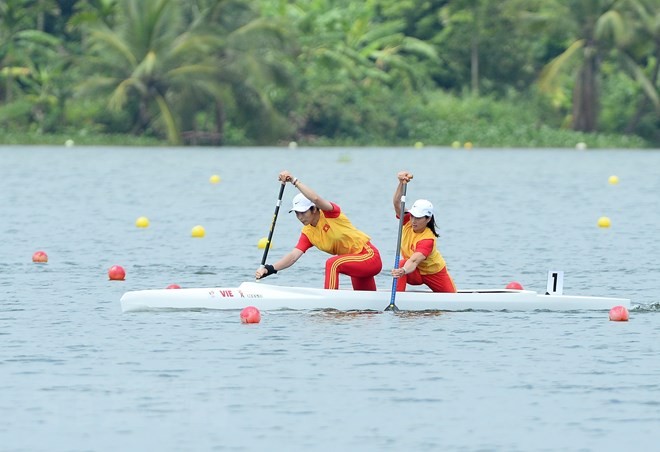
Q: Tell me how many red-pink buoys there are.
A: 6